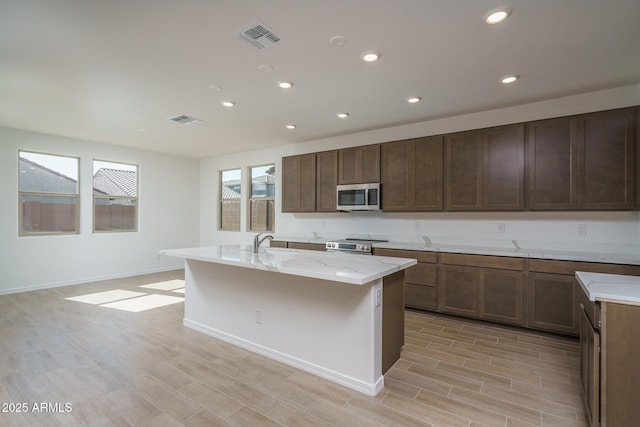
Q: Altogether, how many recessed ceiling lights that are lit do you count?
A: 8